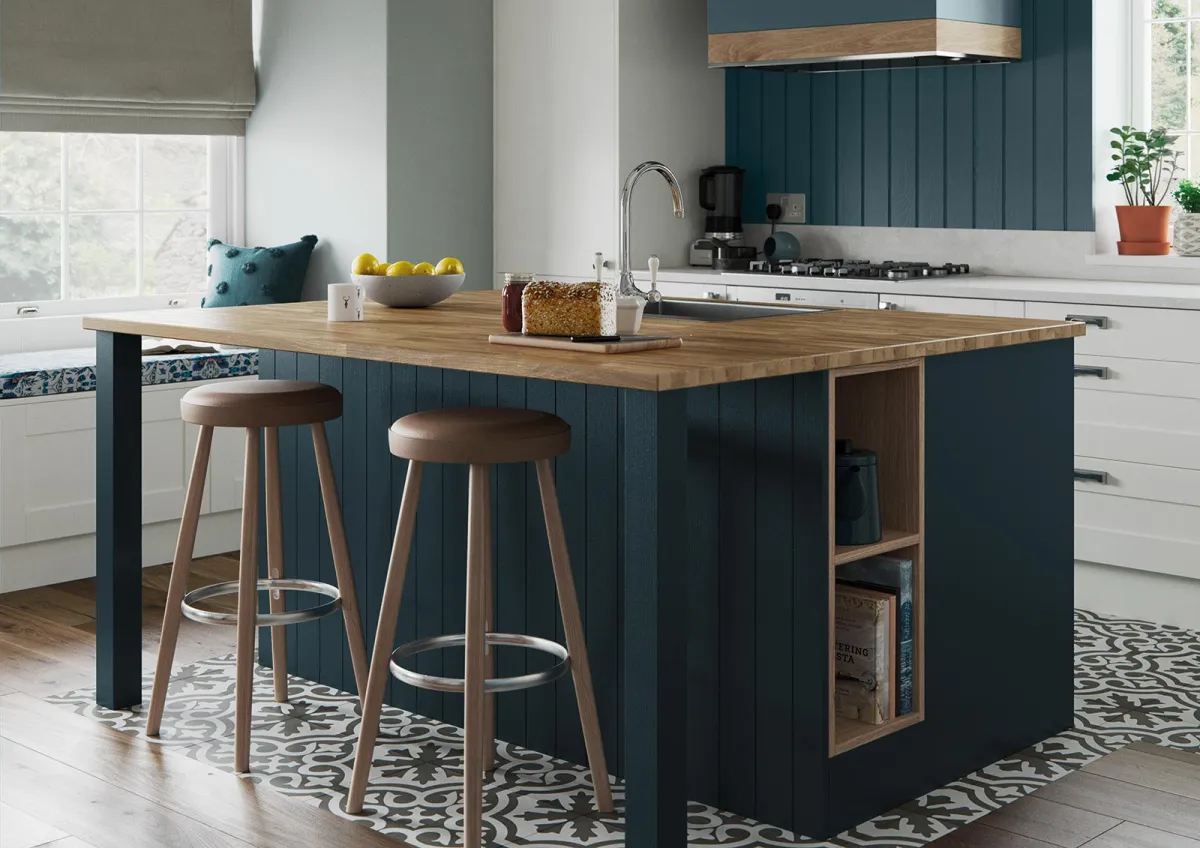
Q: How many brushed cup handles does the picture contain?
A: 3